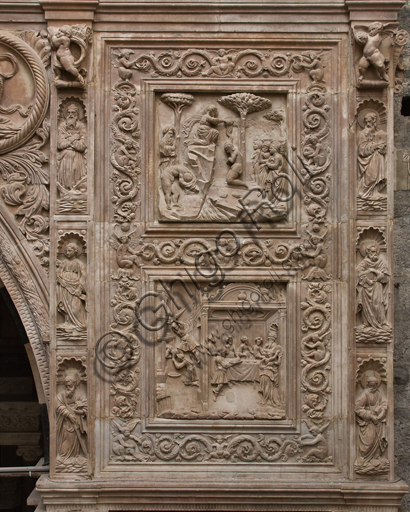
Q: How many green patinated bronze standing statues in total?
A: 0